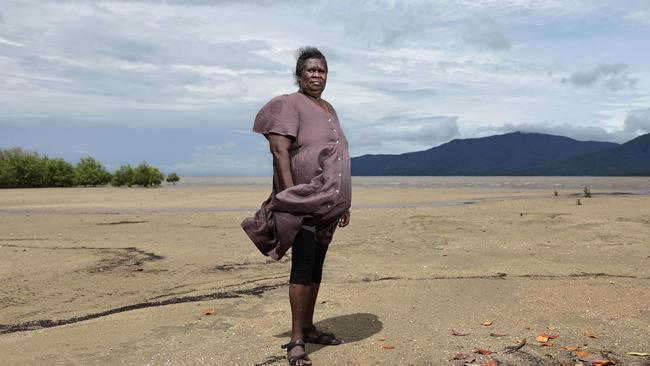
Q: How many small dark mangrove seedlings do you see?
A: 3